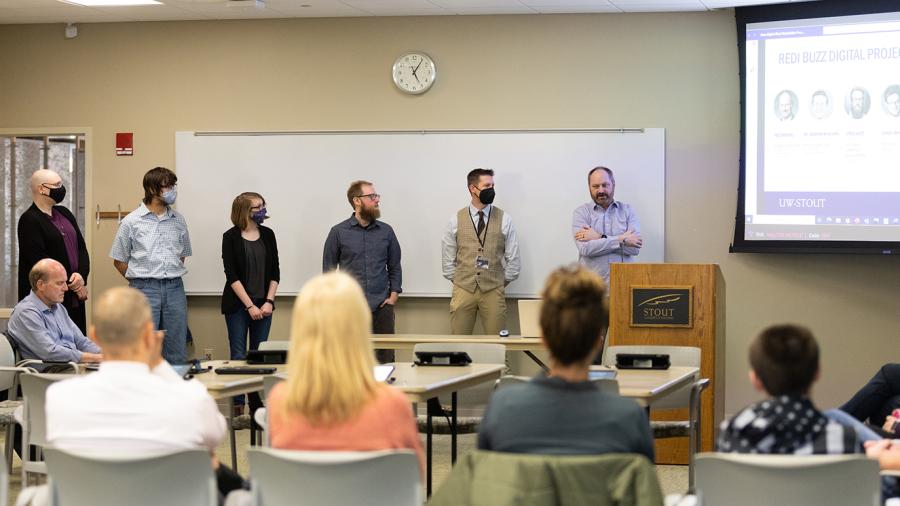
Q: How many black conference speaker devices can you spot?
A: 3